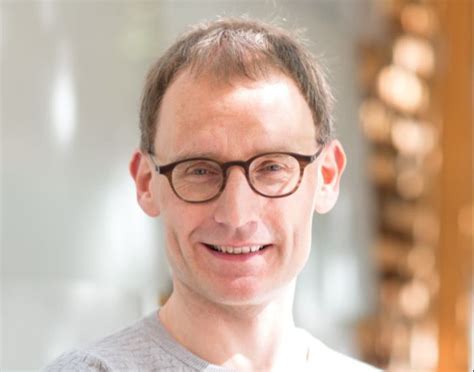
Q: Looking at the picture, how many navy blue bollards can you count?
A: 0